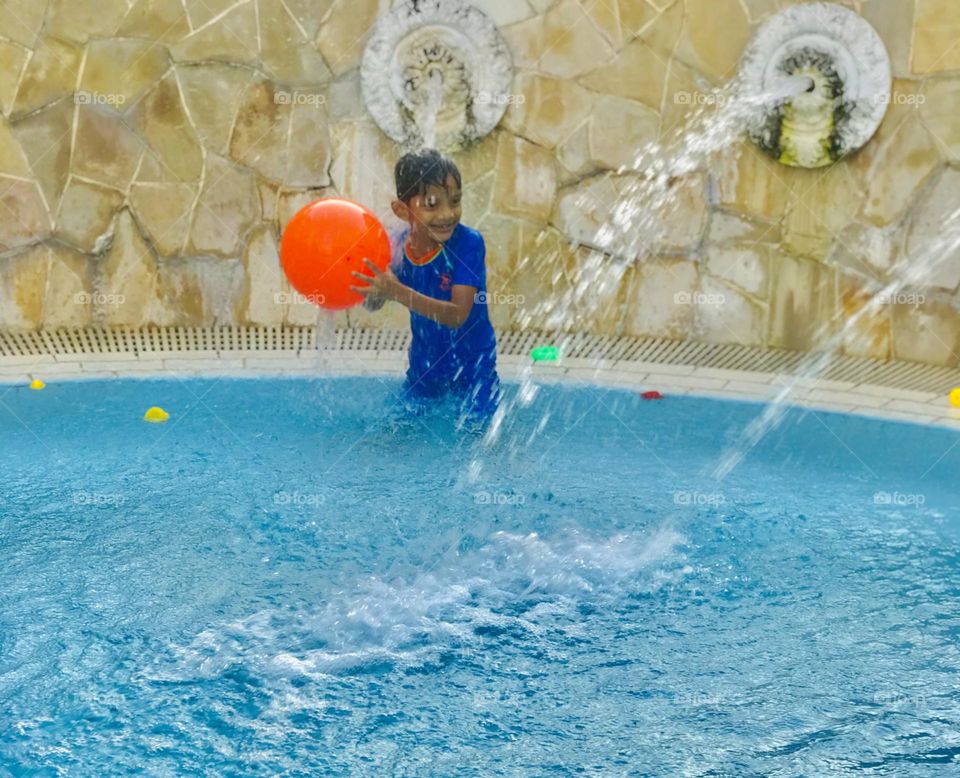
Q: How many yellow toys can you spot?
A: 3